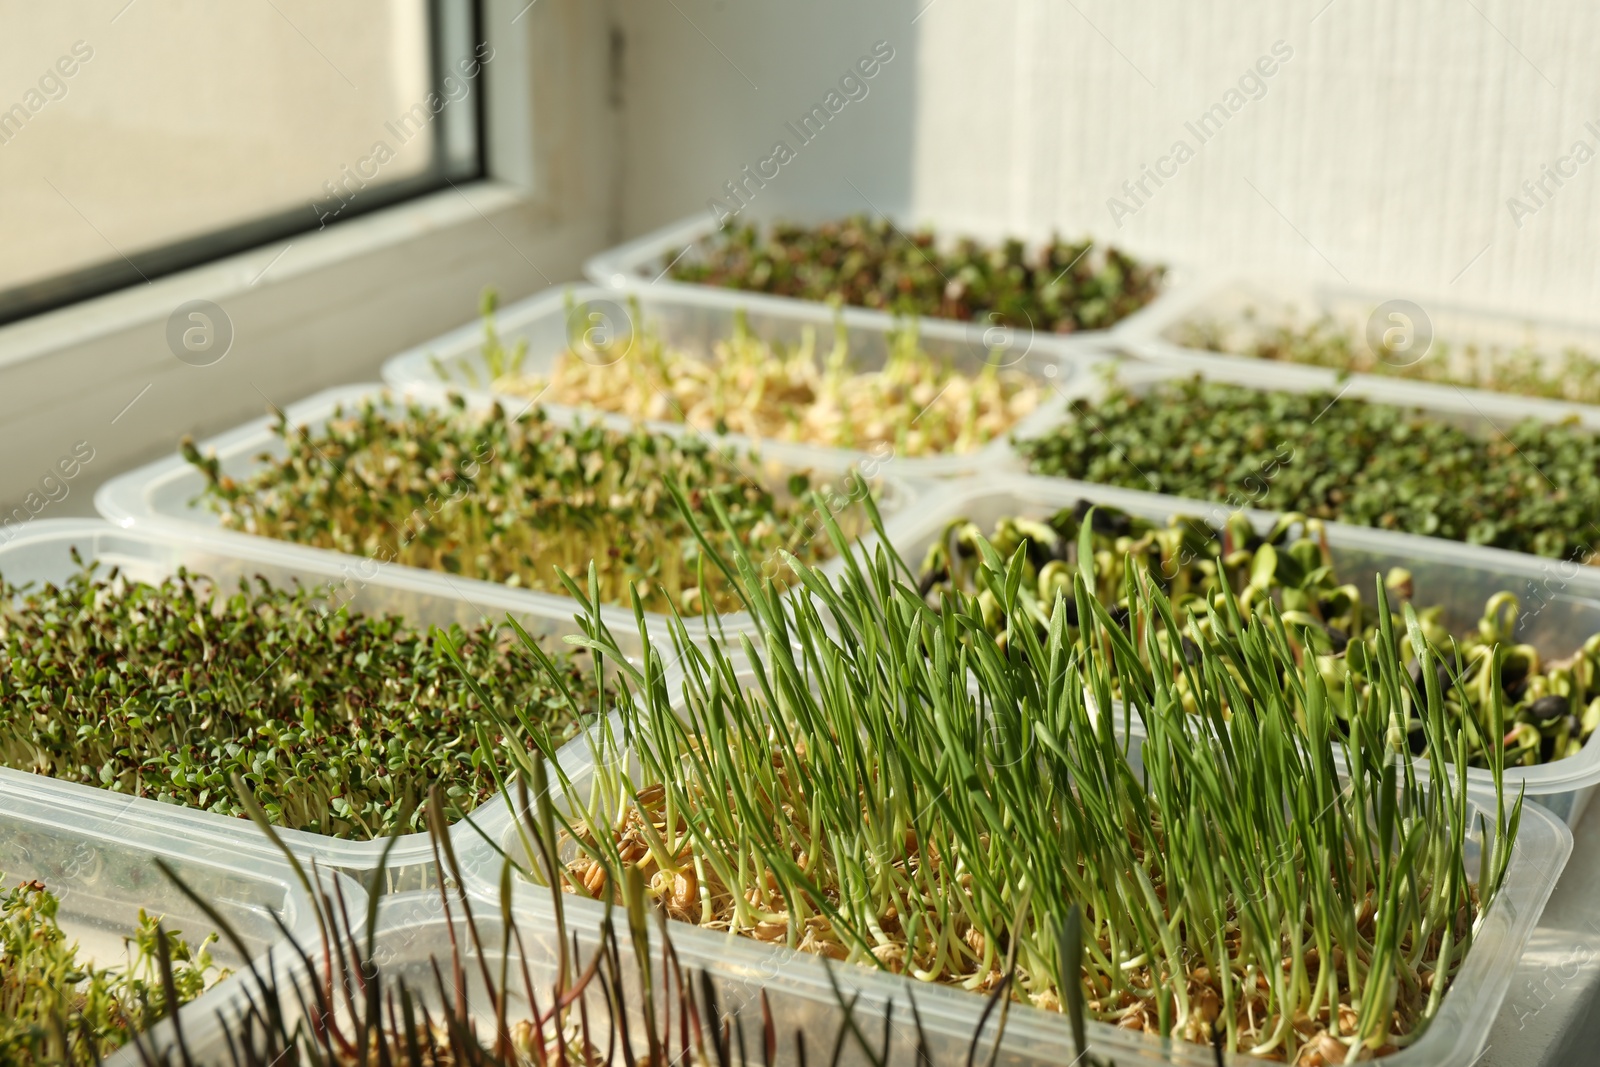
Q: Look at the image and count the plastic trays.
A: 10